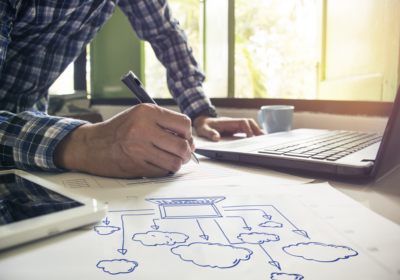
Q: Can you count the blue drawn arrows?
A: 8